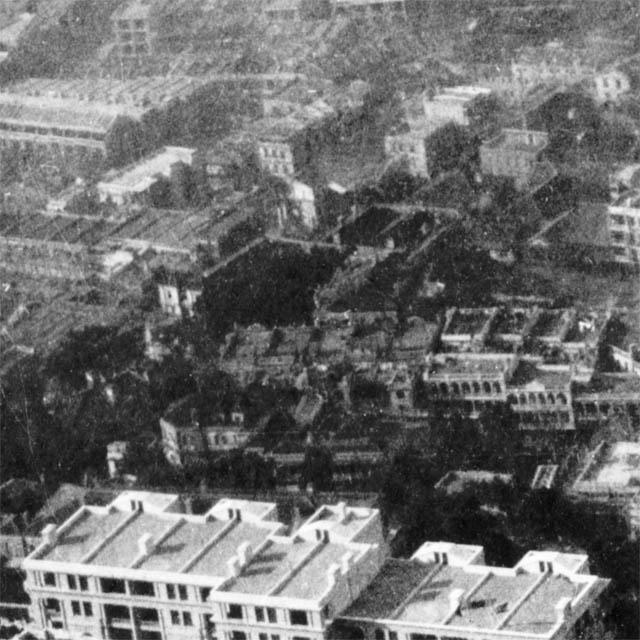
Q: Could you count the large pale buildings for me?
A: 2